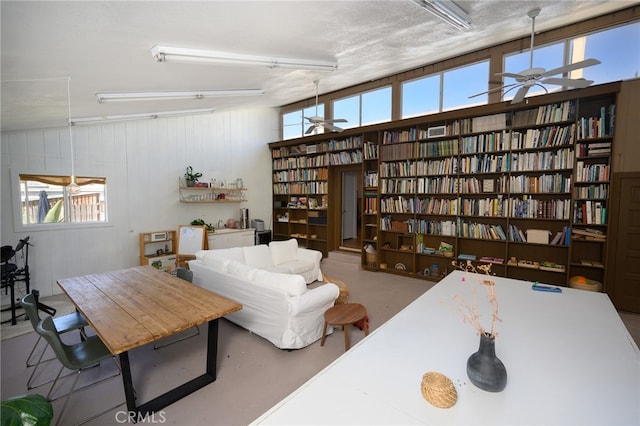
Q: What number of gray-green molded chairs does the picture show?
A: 3